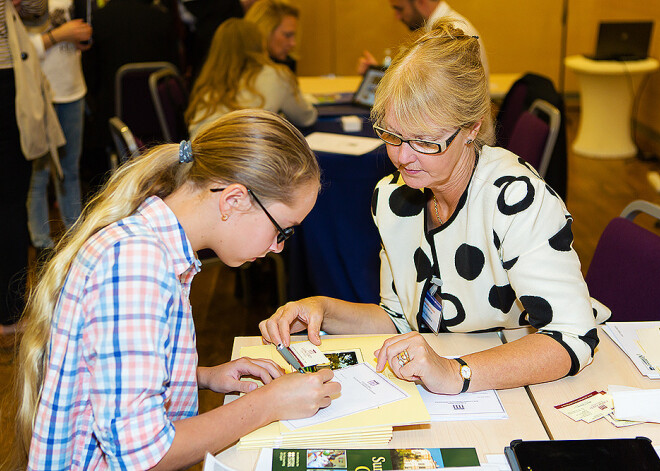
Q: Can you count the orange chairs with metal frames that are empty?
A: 0